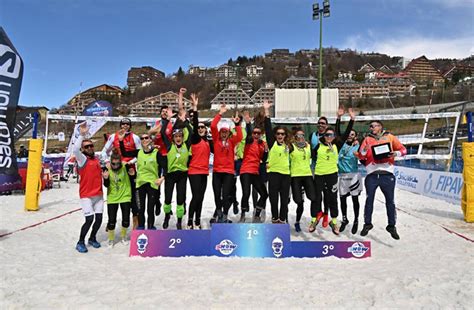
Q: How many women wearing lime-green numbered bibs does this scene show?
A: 6